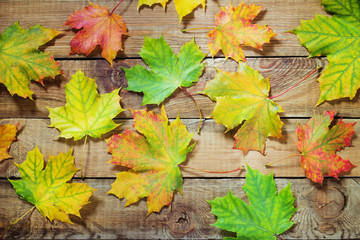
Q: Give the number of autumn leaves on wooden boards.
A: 13